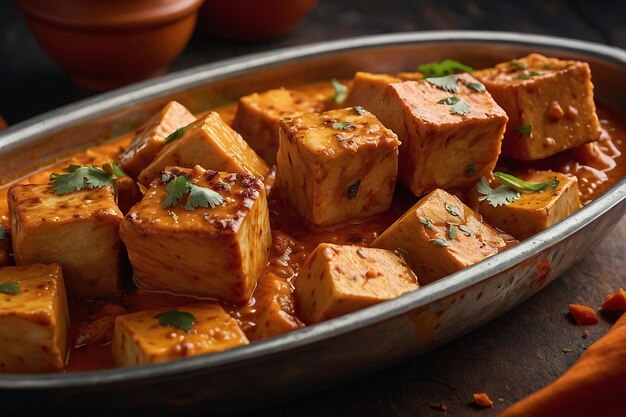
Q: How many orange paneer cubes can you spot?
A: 14